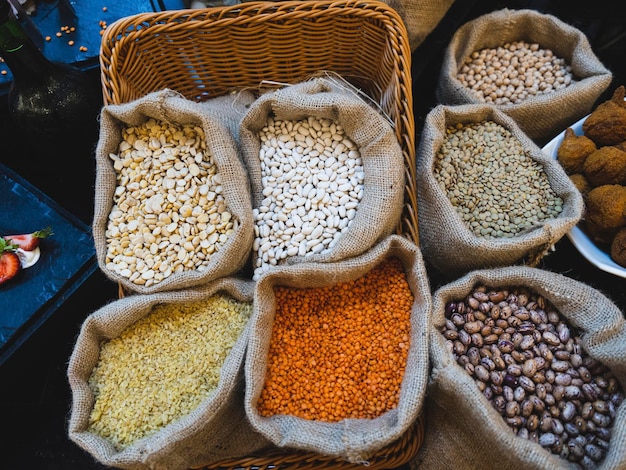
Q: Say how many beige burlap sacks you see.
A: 7